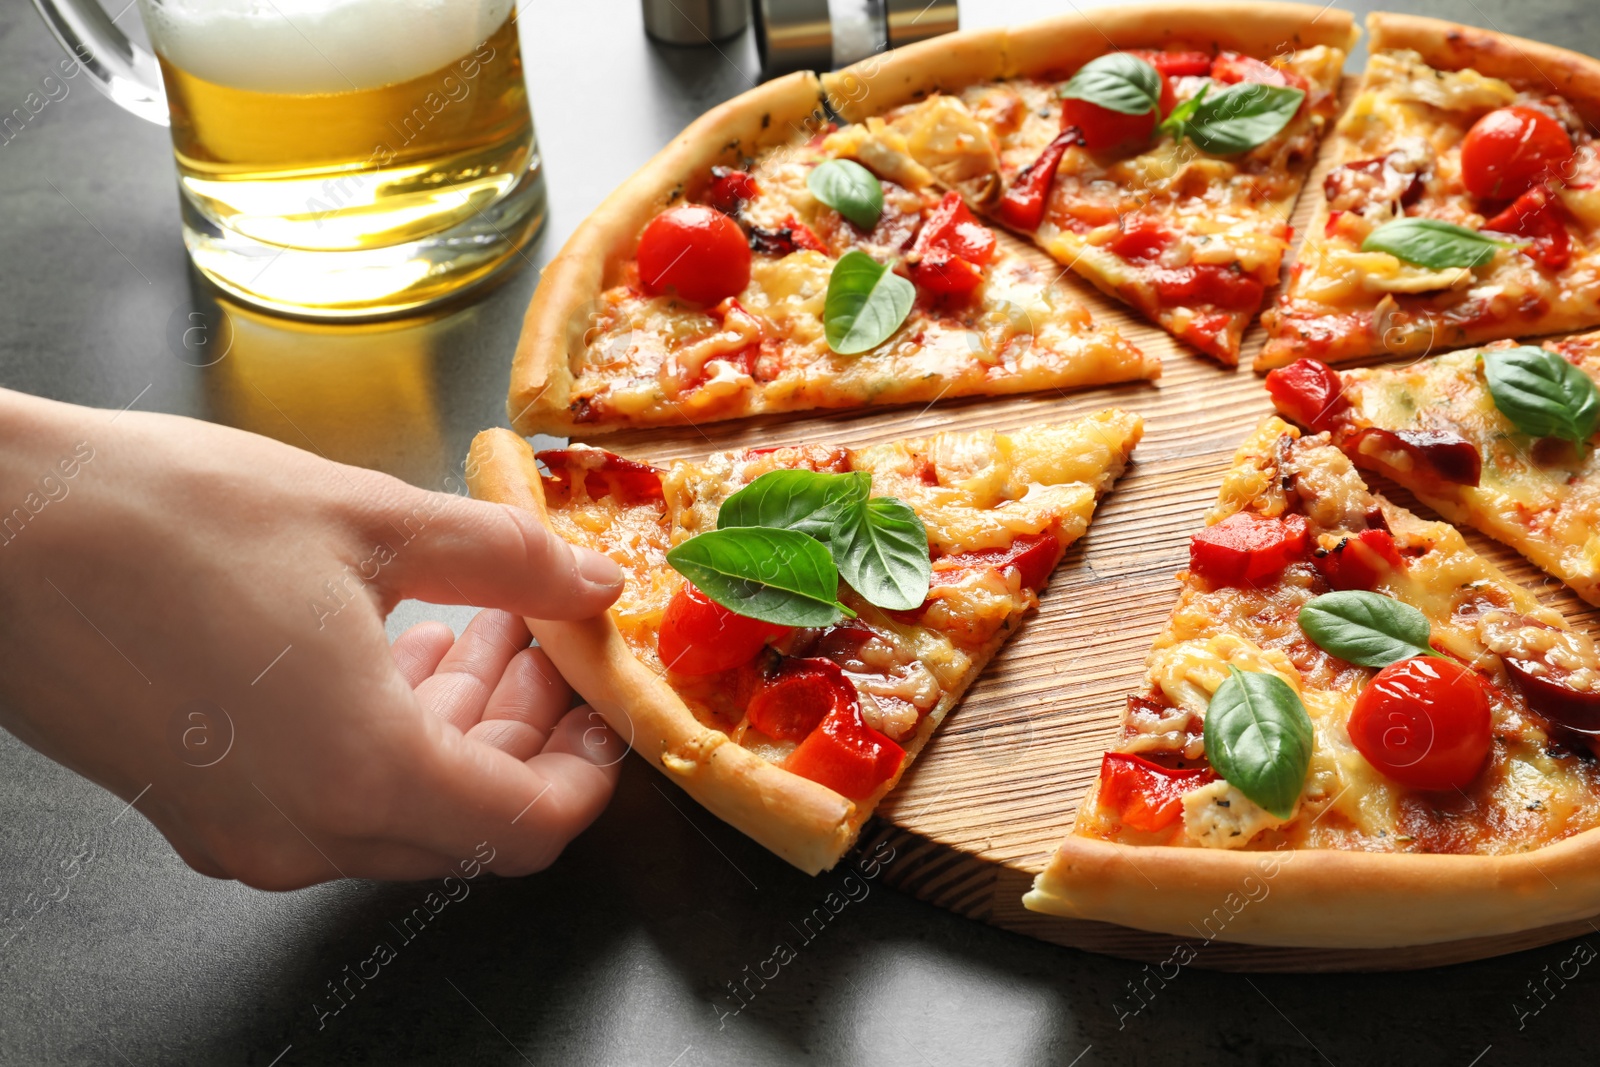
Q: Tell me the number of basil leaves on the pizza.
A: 11